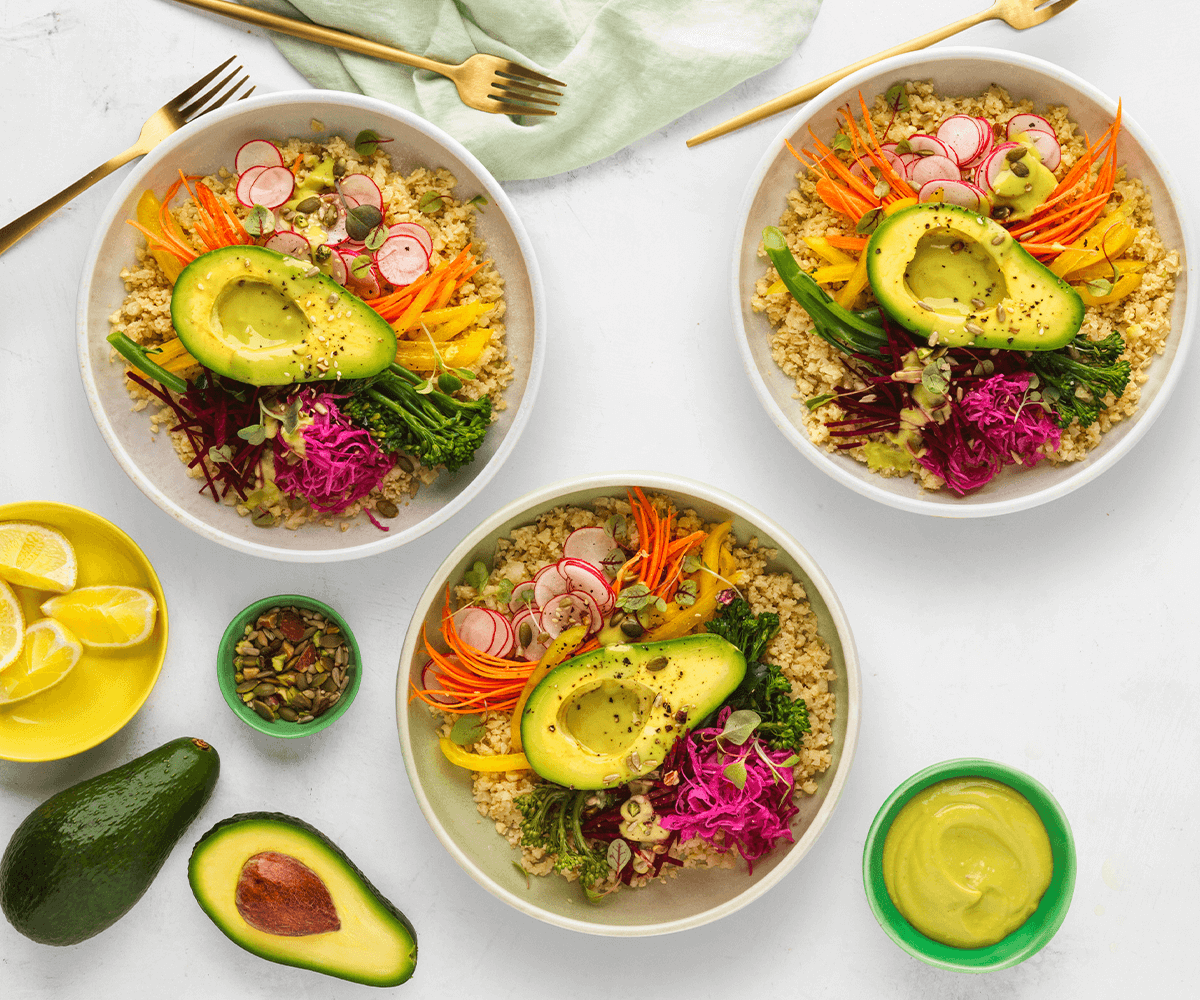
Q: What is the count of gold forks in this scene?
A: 3